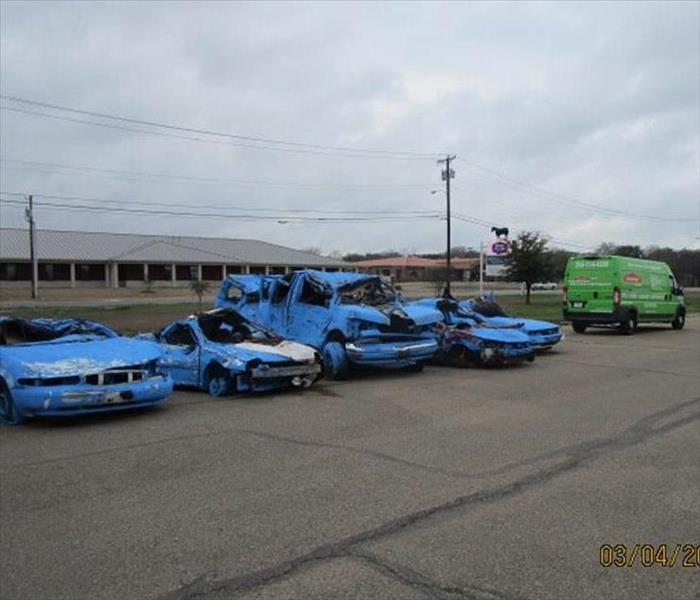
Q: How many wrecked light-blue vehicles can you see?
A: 5